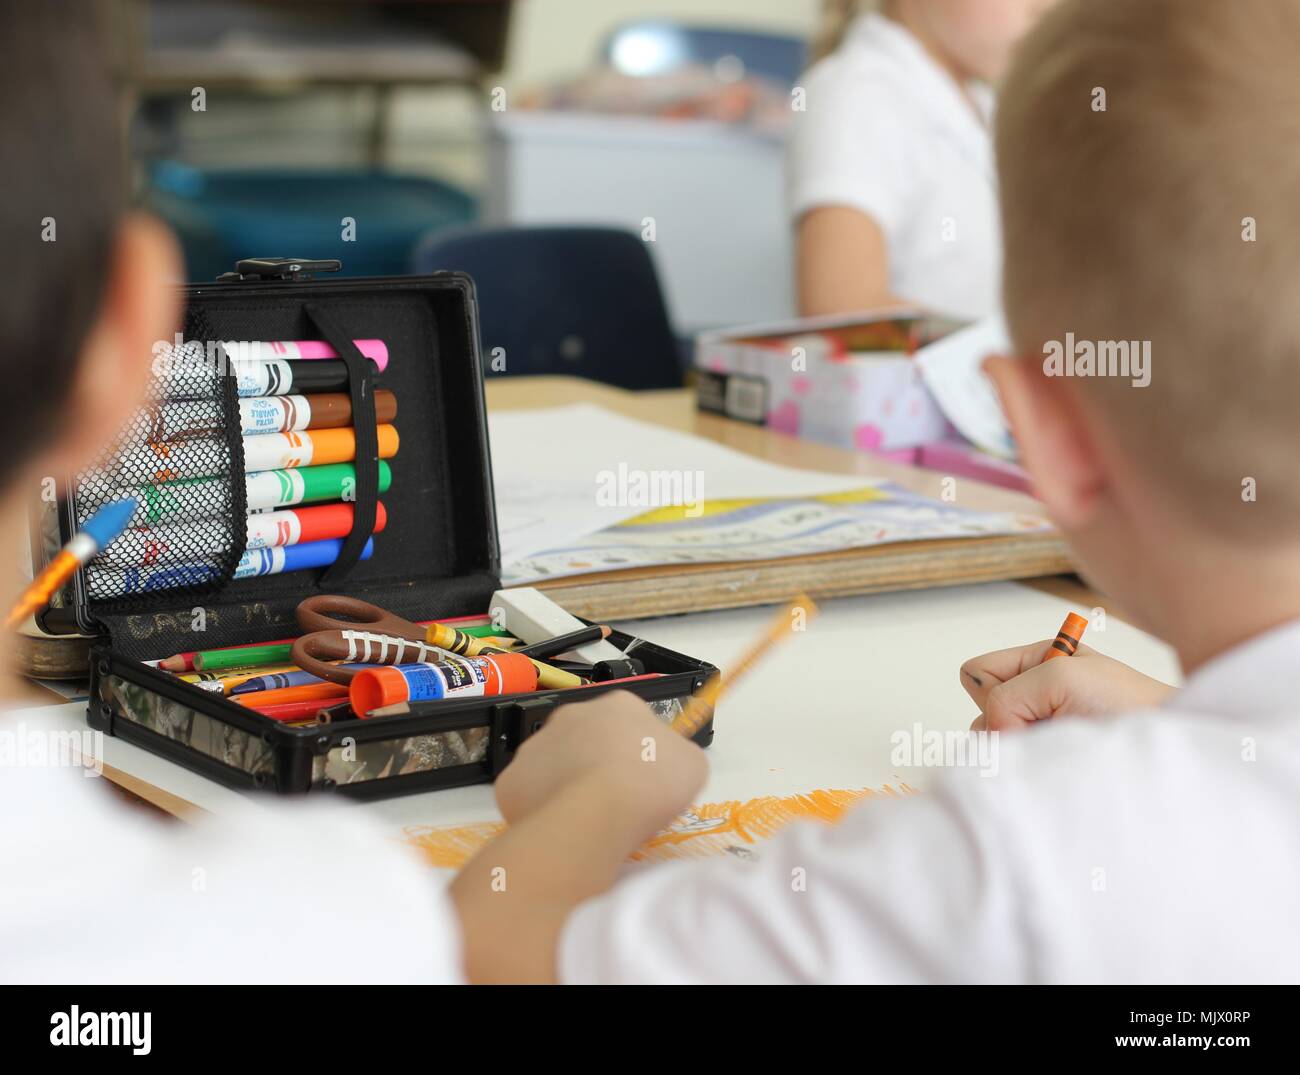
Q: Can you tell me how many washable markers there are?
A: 7